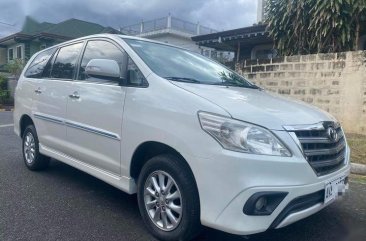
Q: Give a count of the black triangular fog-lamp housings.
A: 1